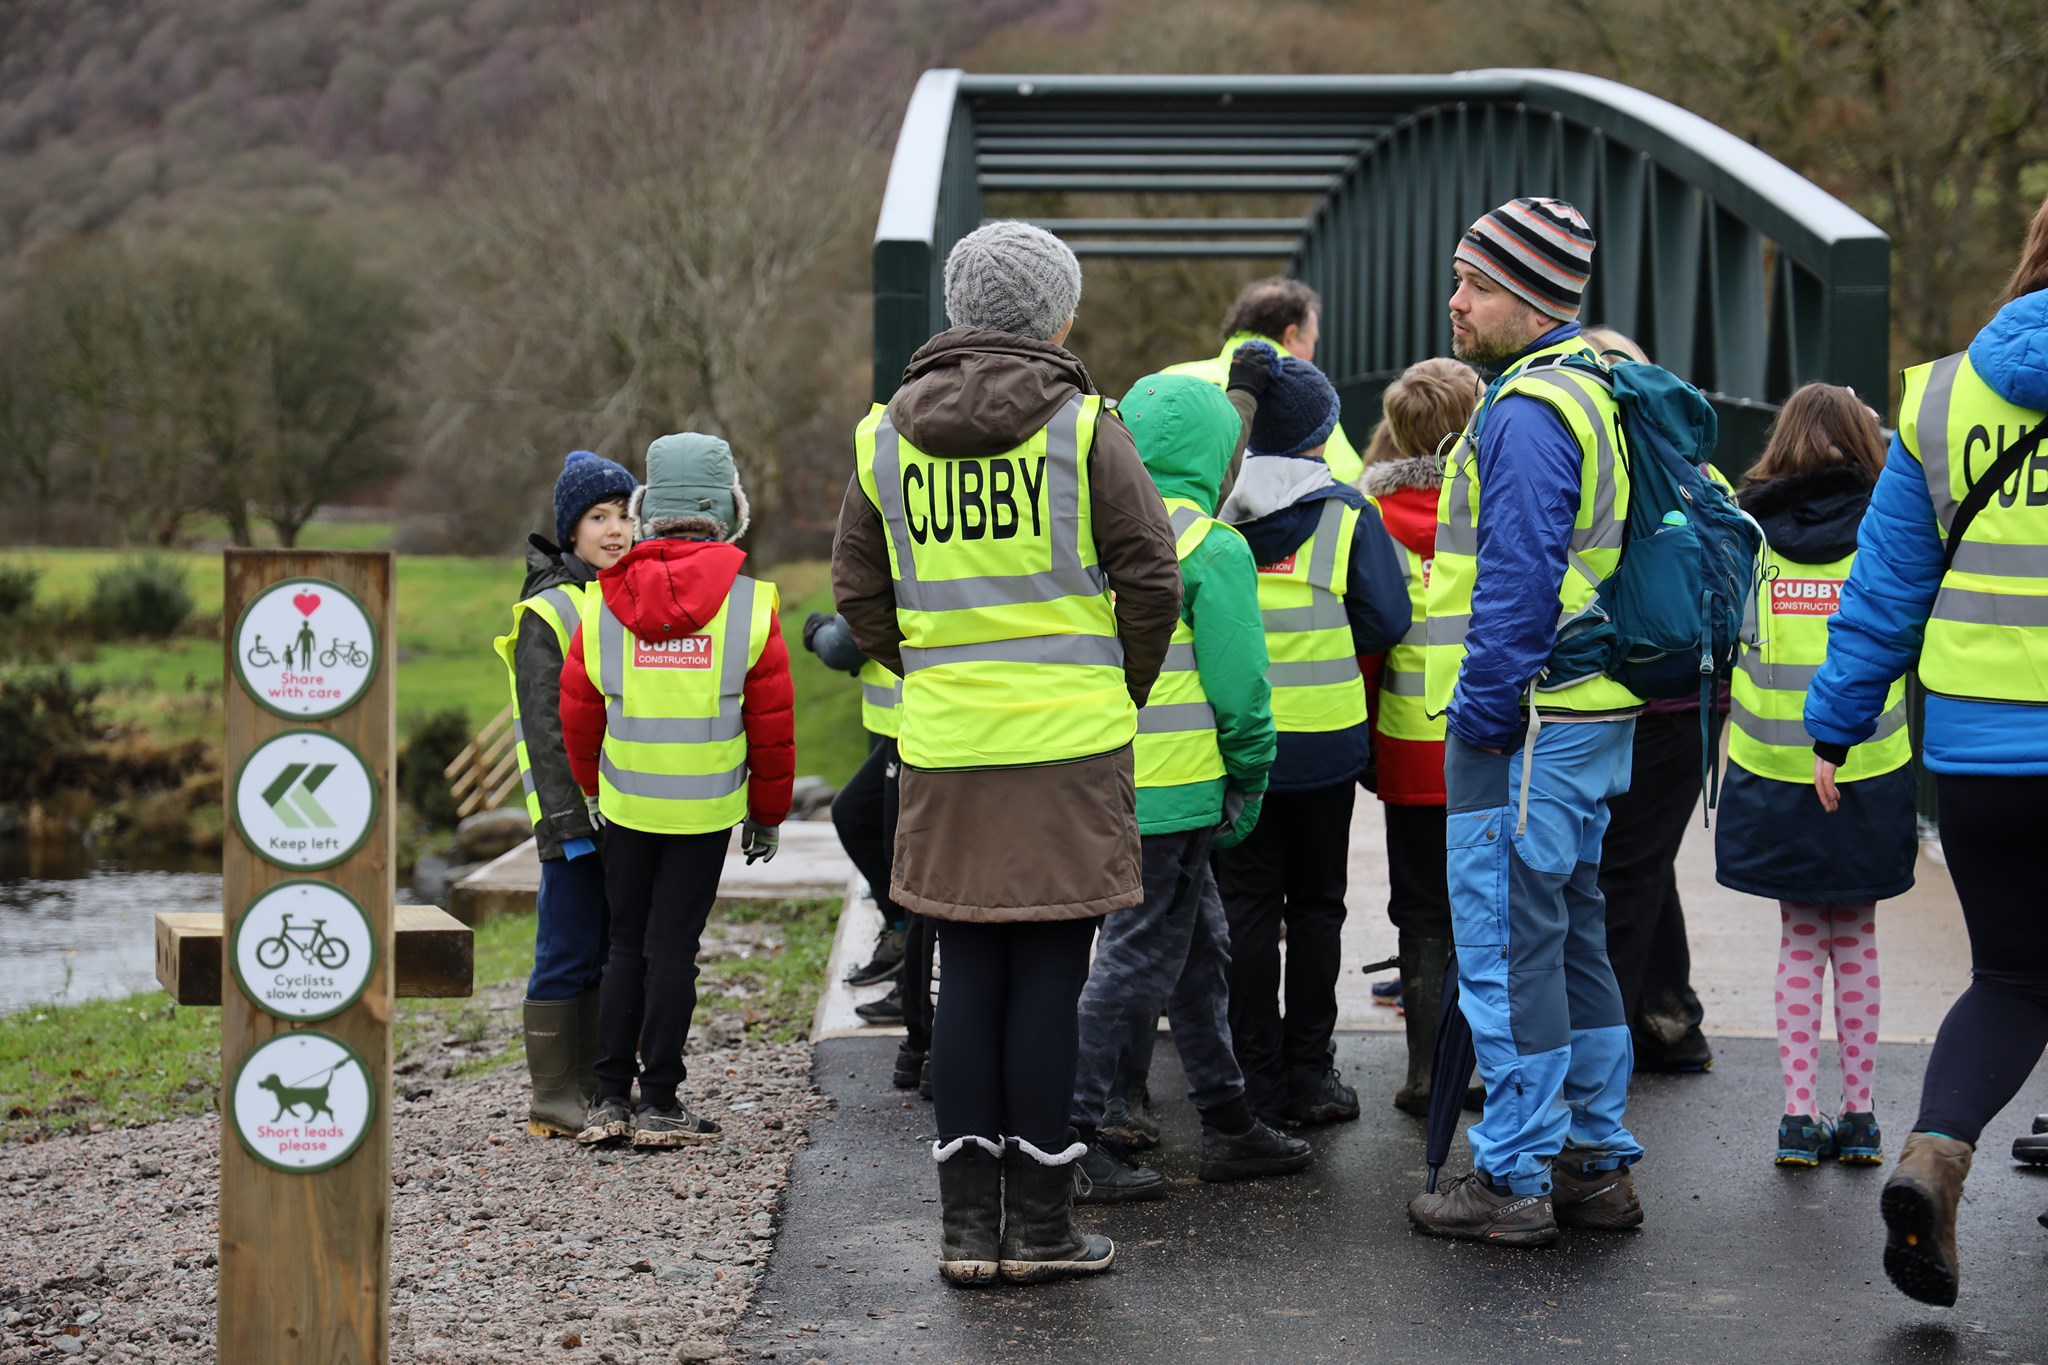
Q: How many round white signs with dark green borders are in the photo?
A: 4